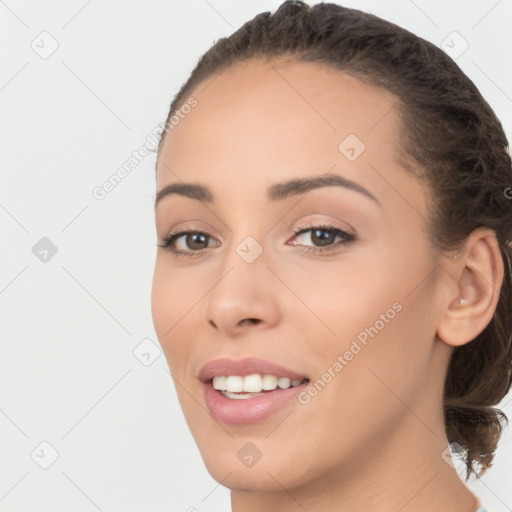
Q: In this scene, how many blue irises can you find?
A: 0